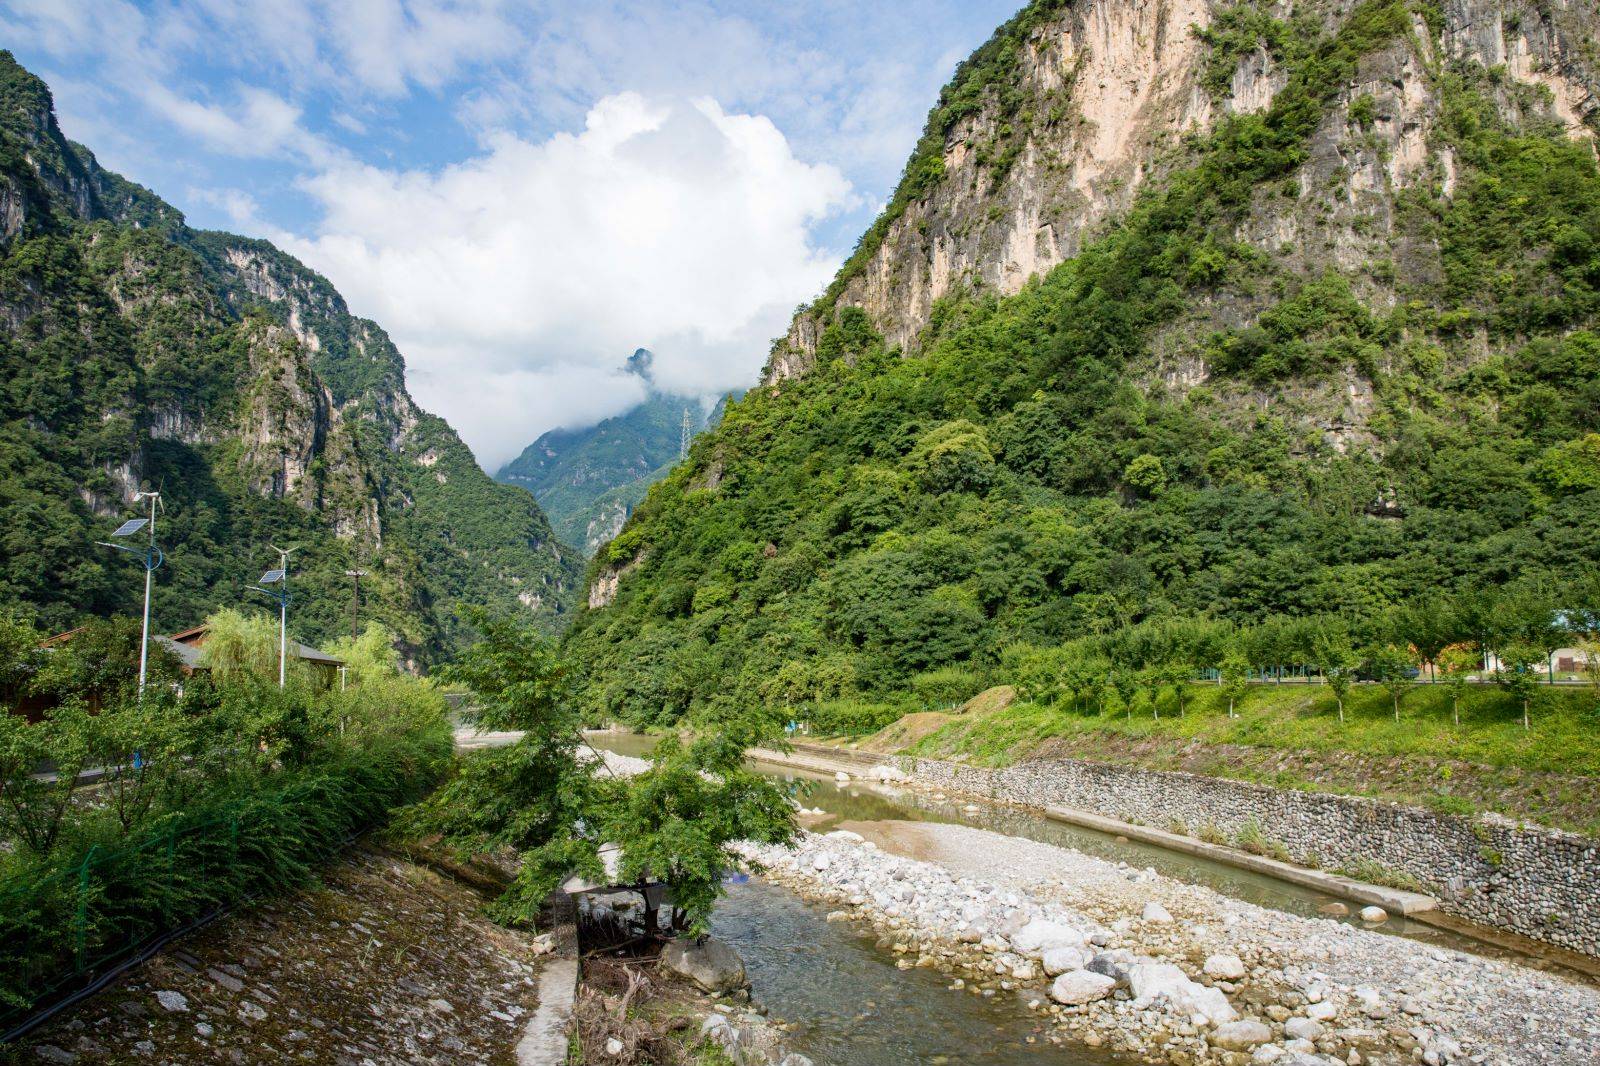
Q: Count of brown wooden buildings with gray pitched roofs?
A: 2